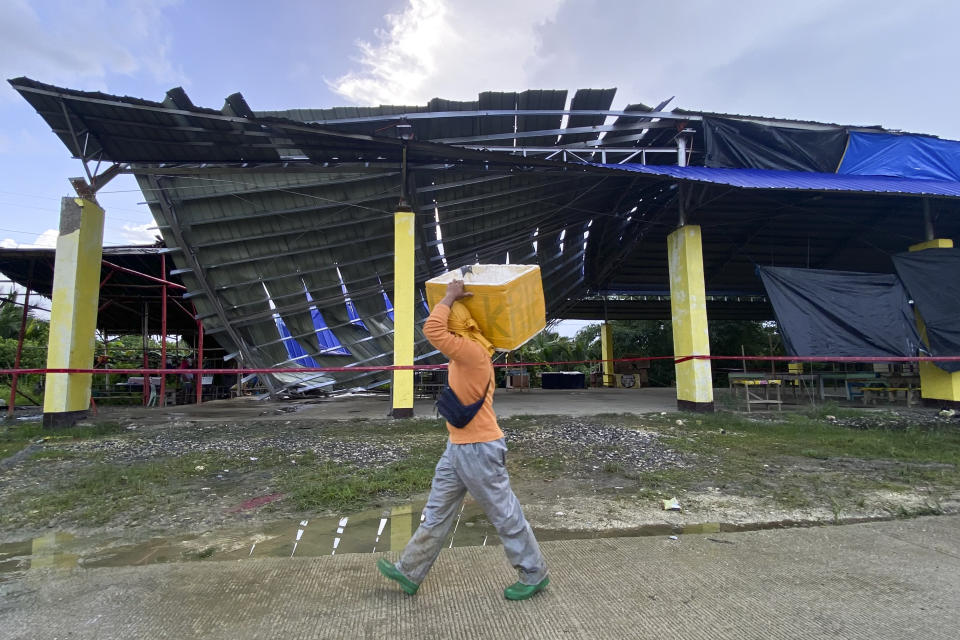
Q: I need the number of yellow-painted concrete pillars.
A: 5